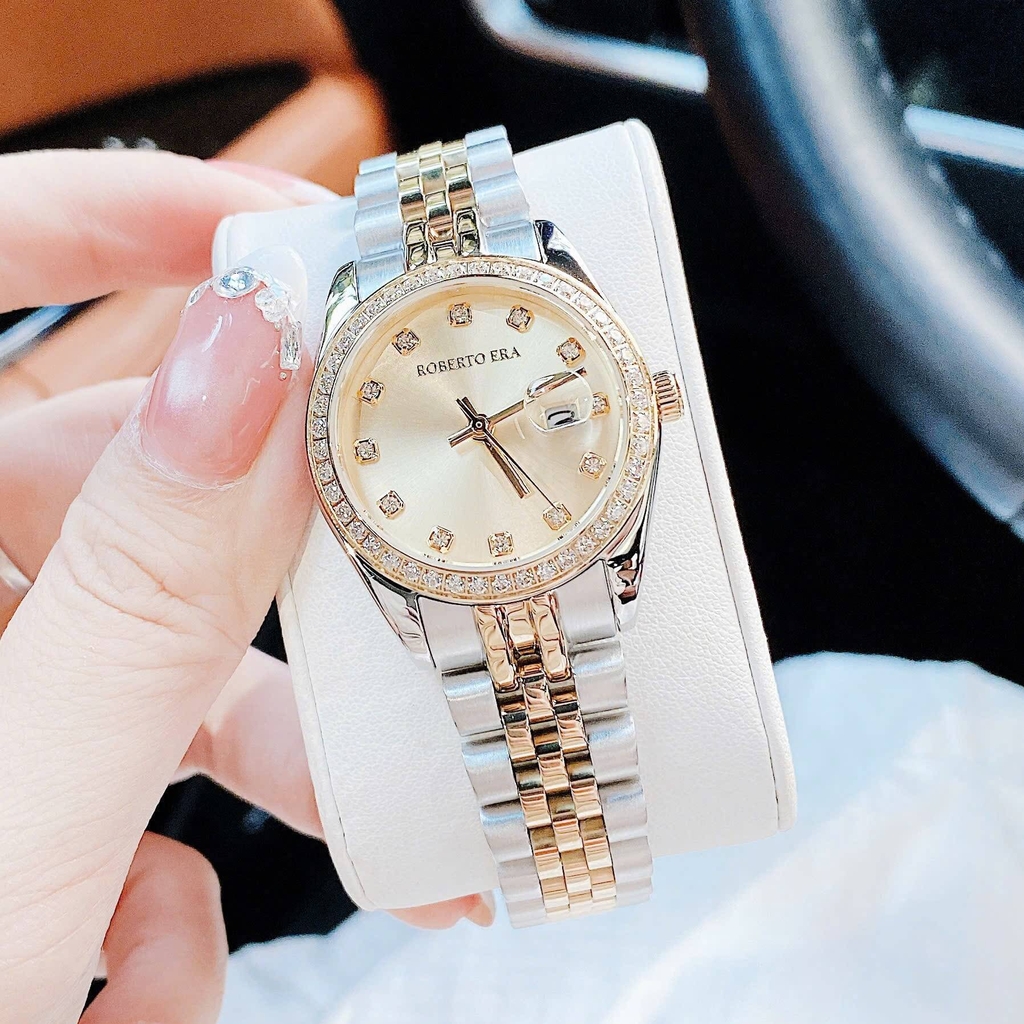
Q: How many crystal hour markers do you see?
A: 12